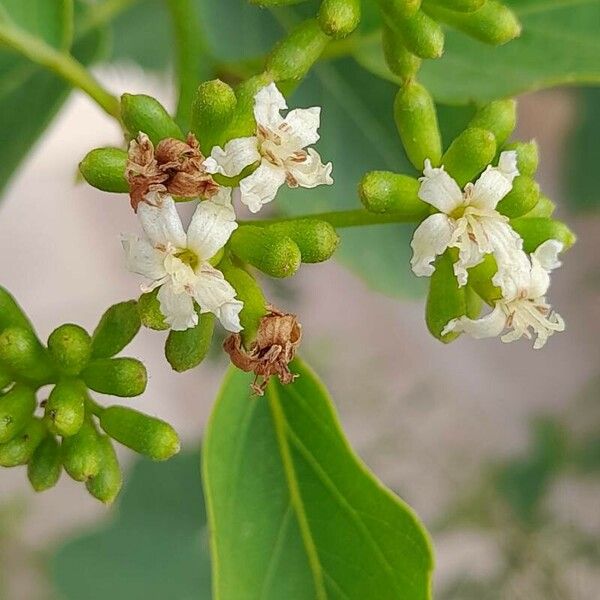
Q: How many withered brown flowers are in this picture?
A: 2